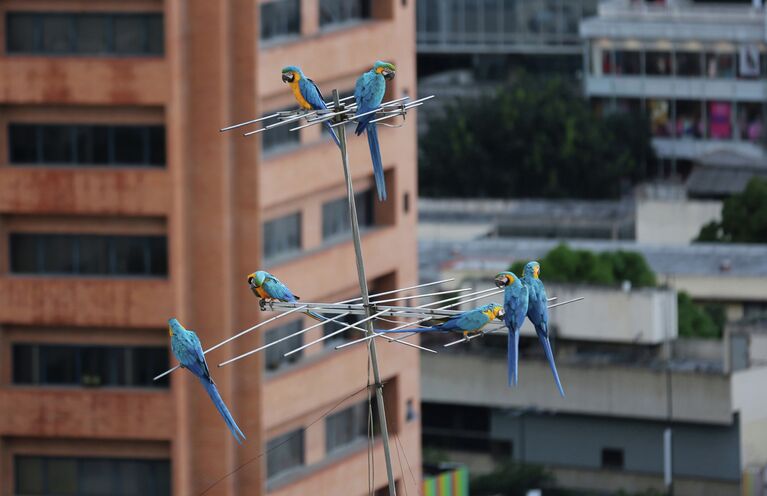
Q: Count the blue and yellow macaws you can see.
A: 7